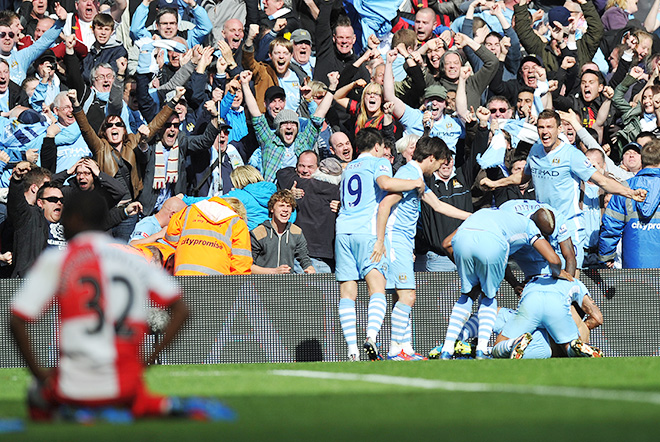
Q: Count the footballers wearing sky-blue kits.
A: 7